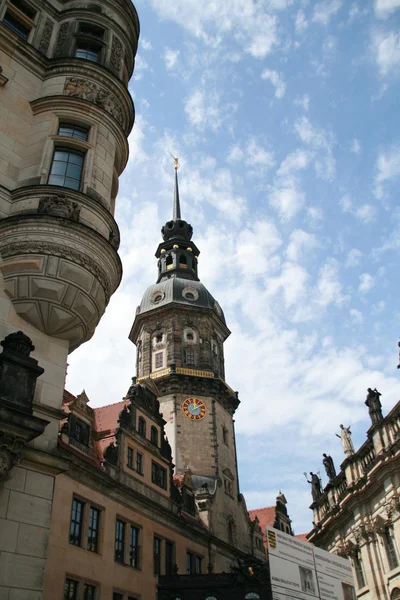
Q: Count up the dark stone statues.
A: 3